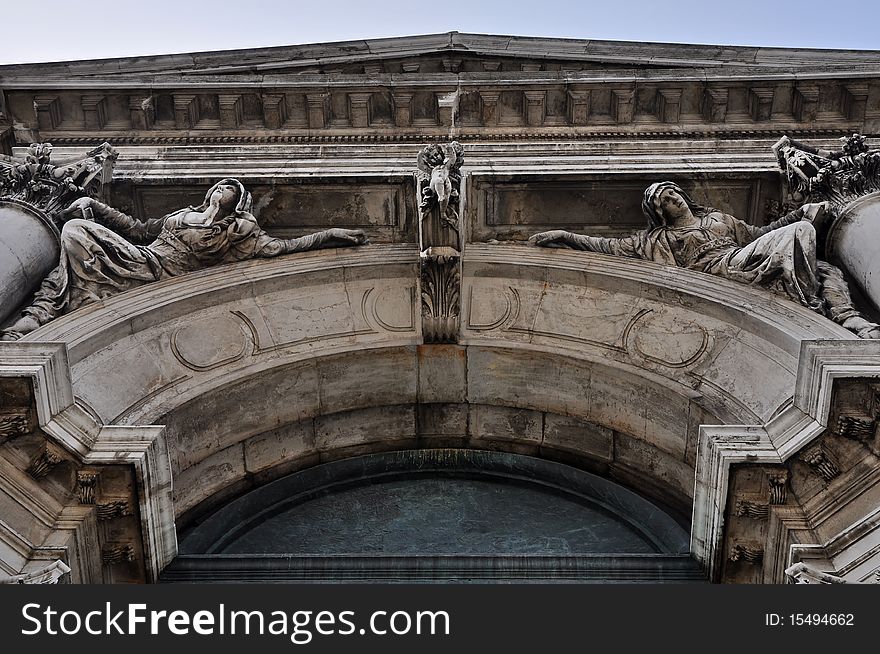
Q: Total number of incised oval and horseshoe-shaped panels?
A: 4